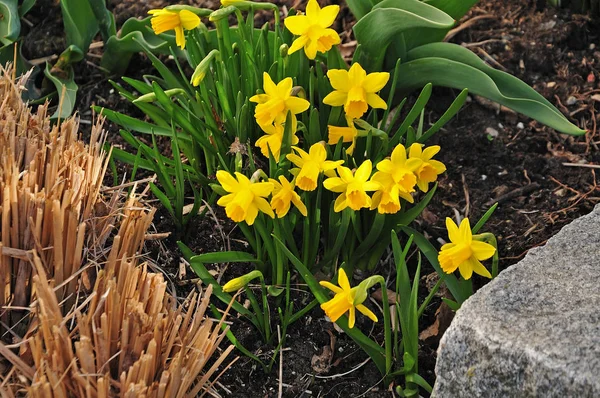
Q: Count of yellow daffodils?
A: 15